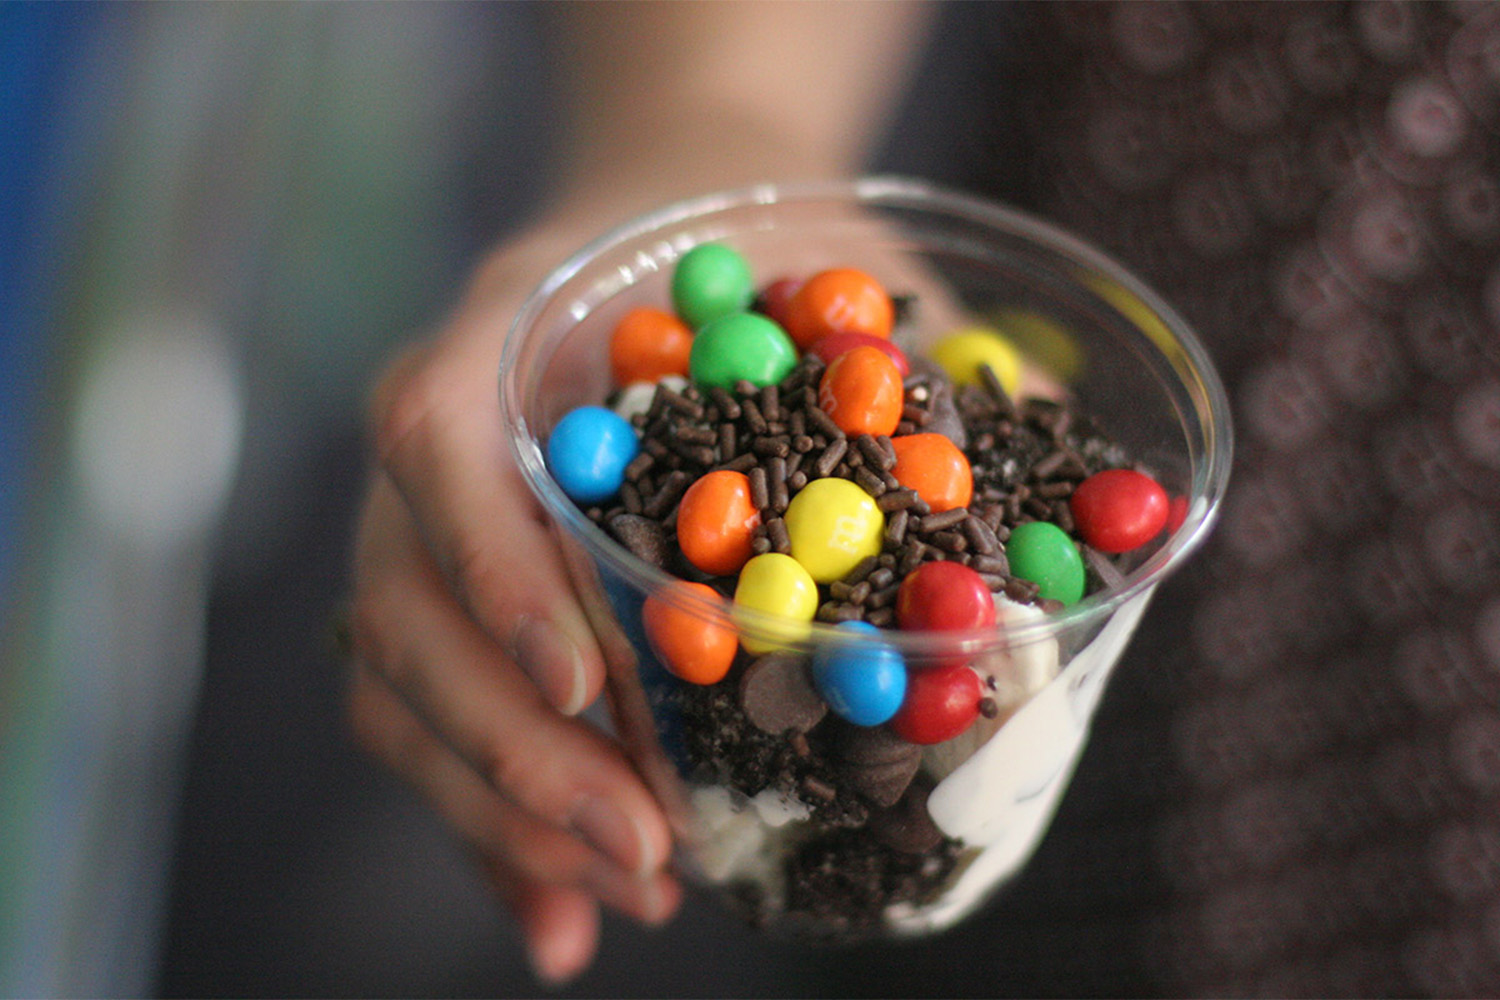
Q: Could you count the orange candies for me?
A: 6